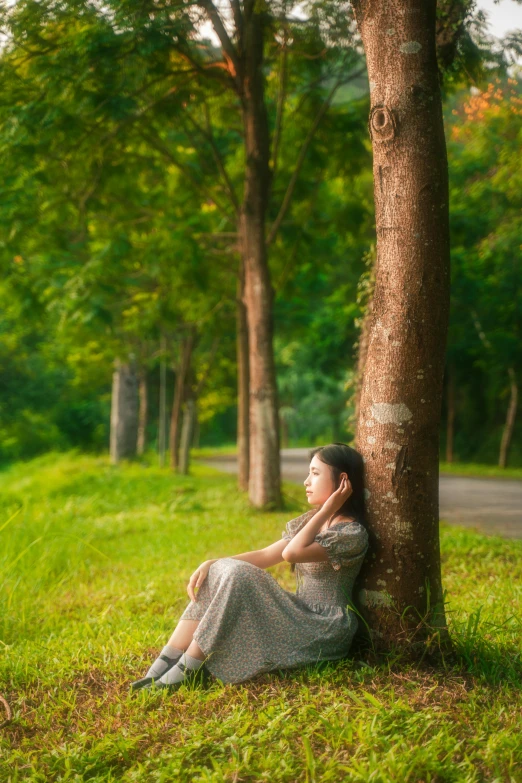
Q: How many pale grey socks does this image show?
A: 2